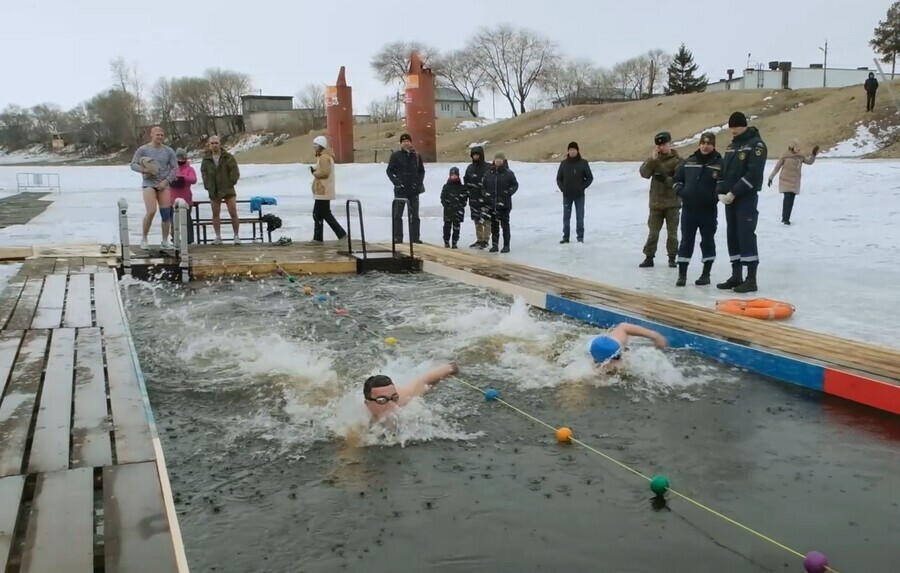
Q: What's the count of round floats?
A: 11